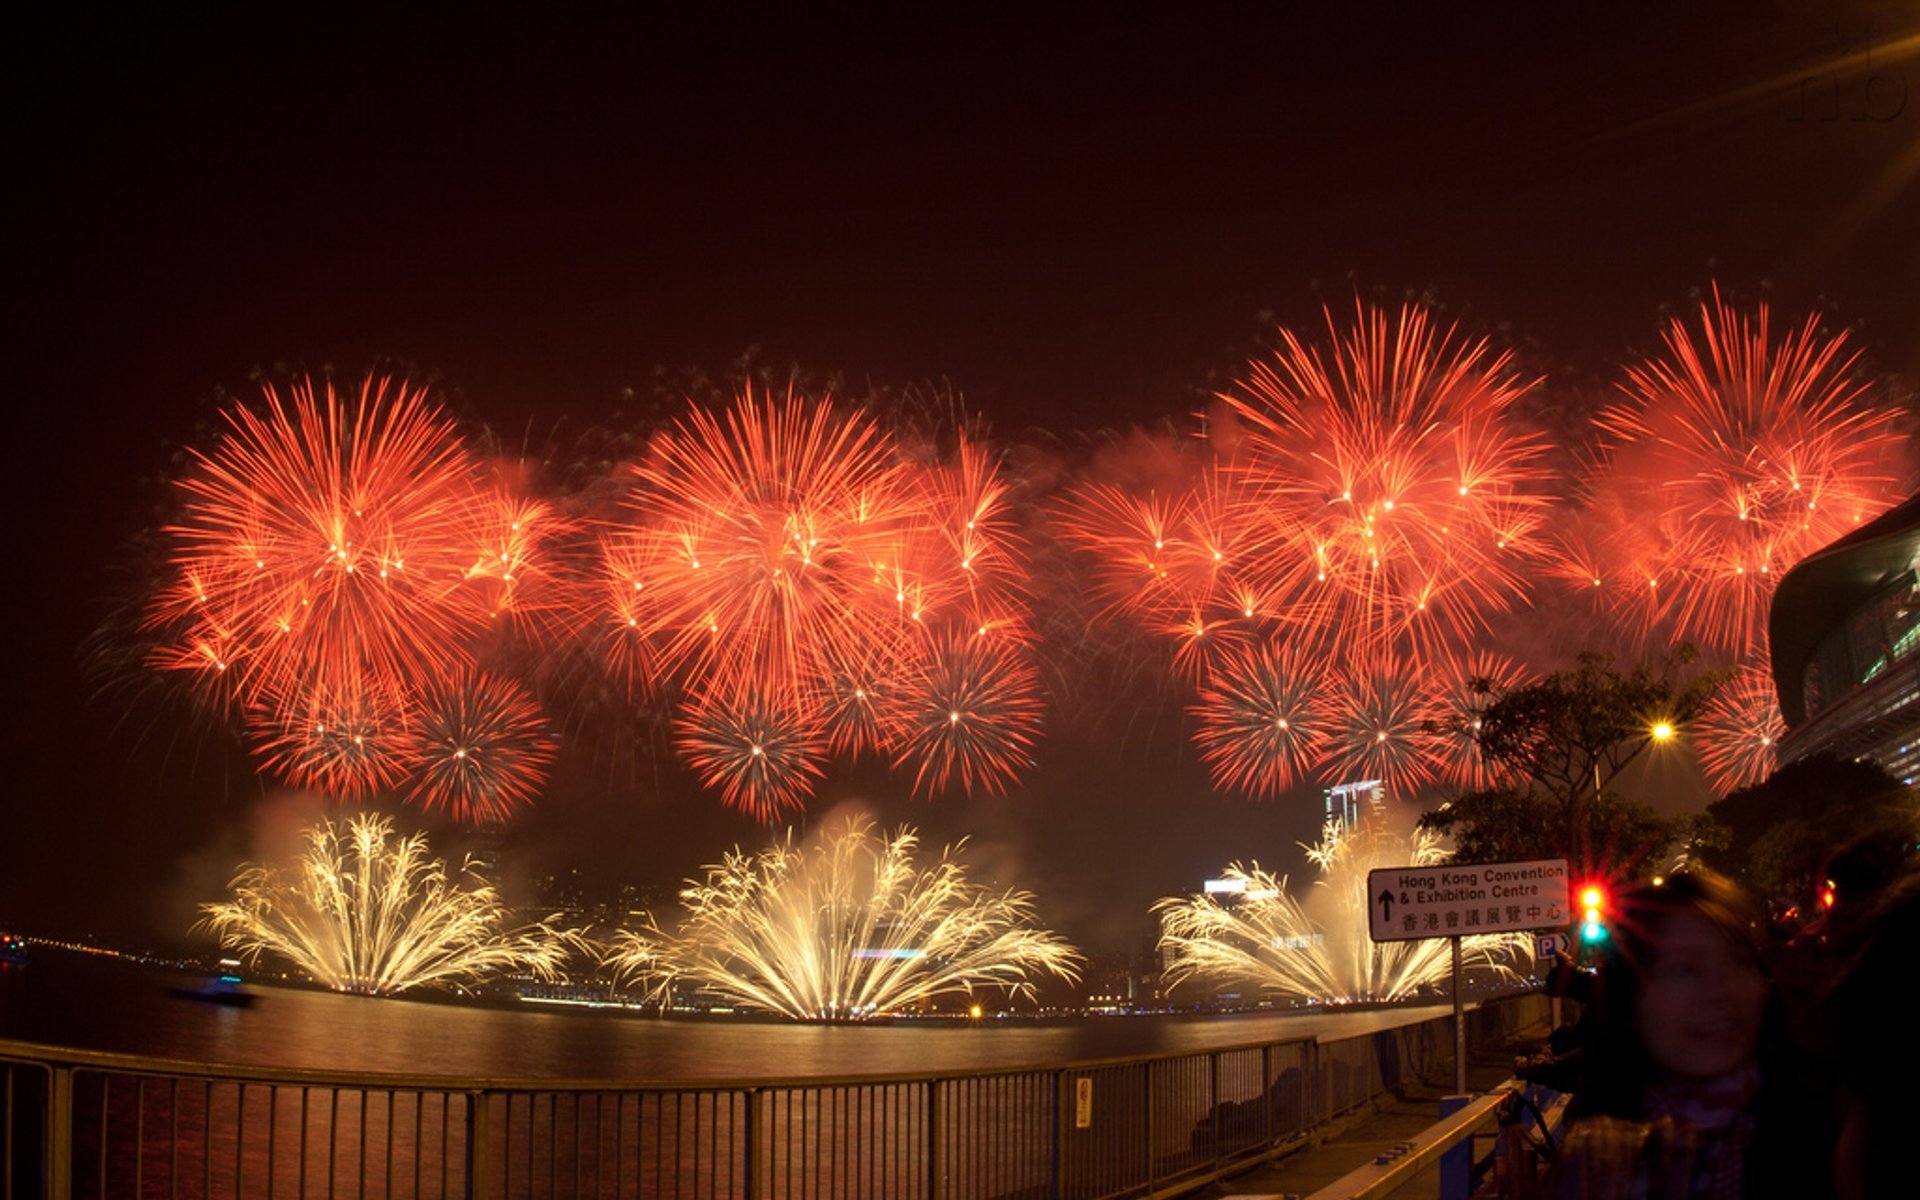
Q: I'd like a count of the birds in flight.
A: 0